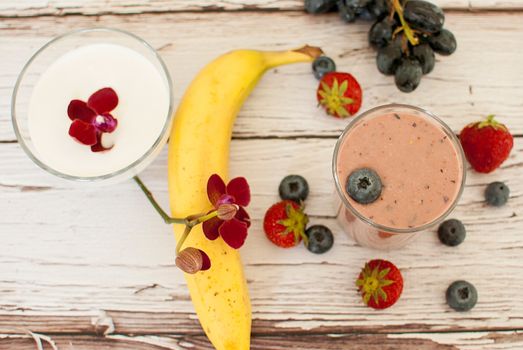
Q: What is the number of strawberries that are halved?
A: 0